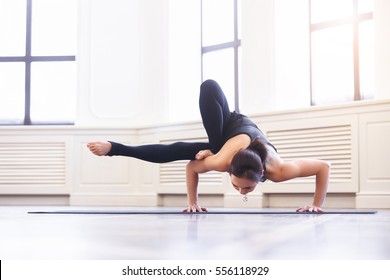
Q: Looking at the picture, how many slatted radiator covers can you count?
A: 3